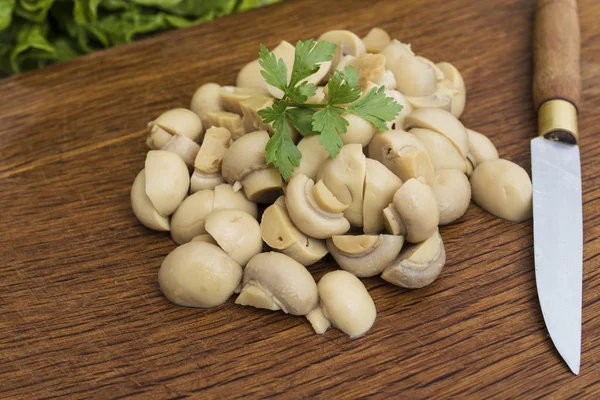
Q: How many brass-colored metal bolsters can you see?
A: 1